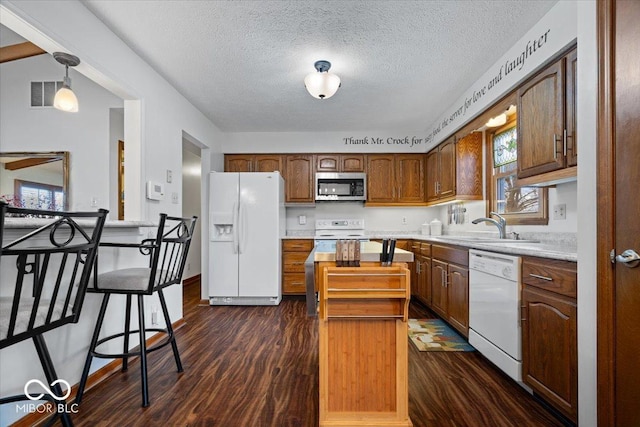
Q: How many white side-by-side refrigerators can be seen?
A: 1